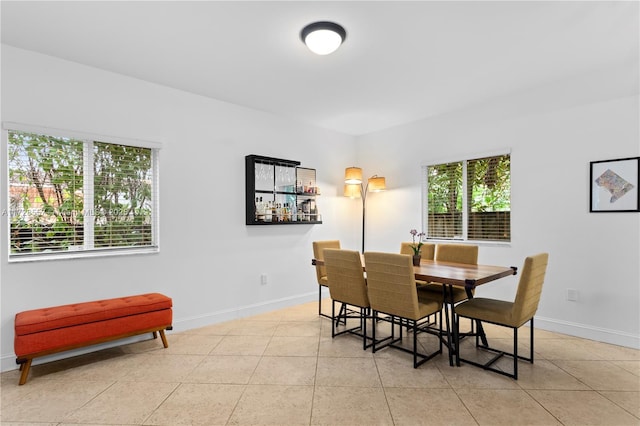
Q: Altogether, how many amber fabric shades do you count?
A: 3